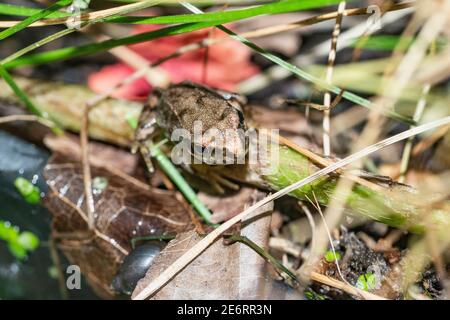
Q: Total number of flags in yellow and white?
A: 0